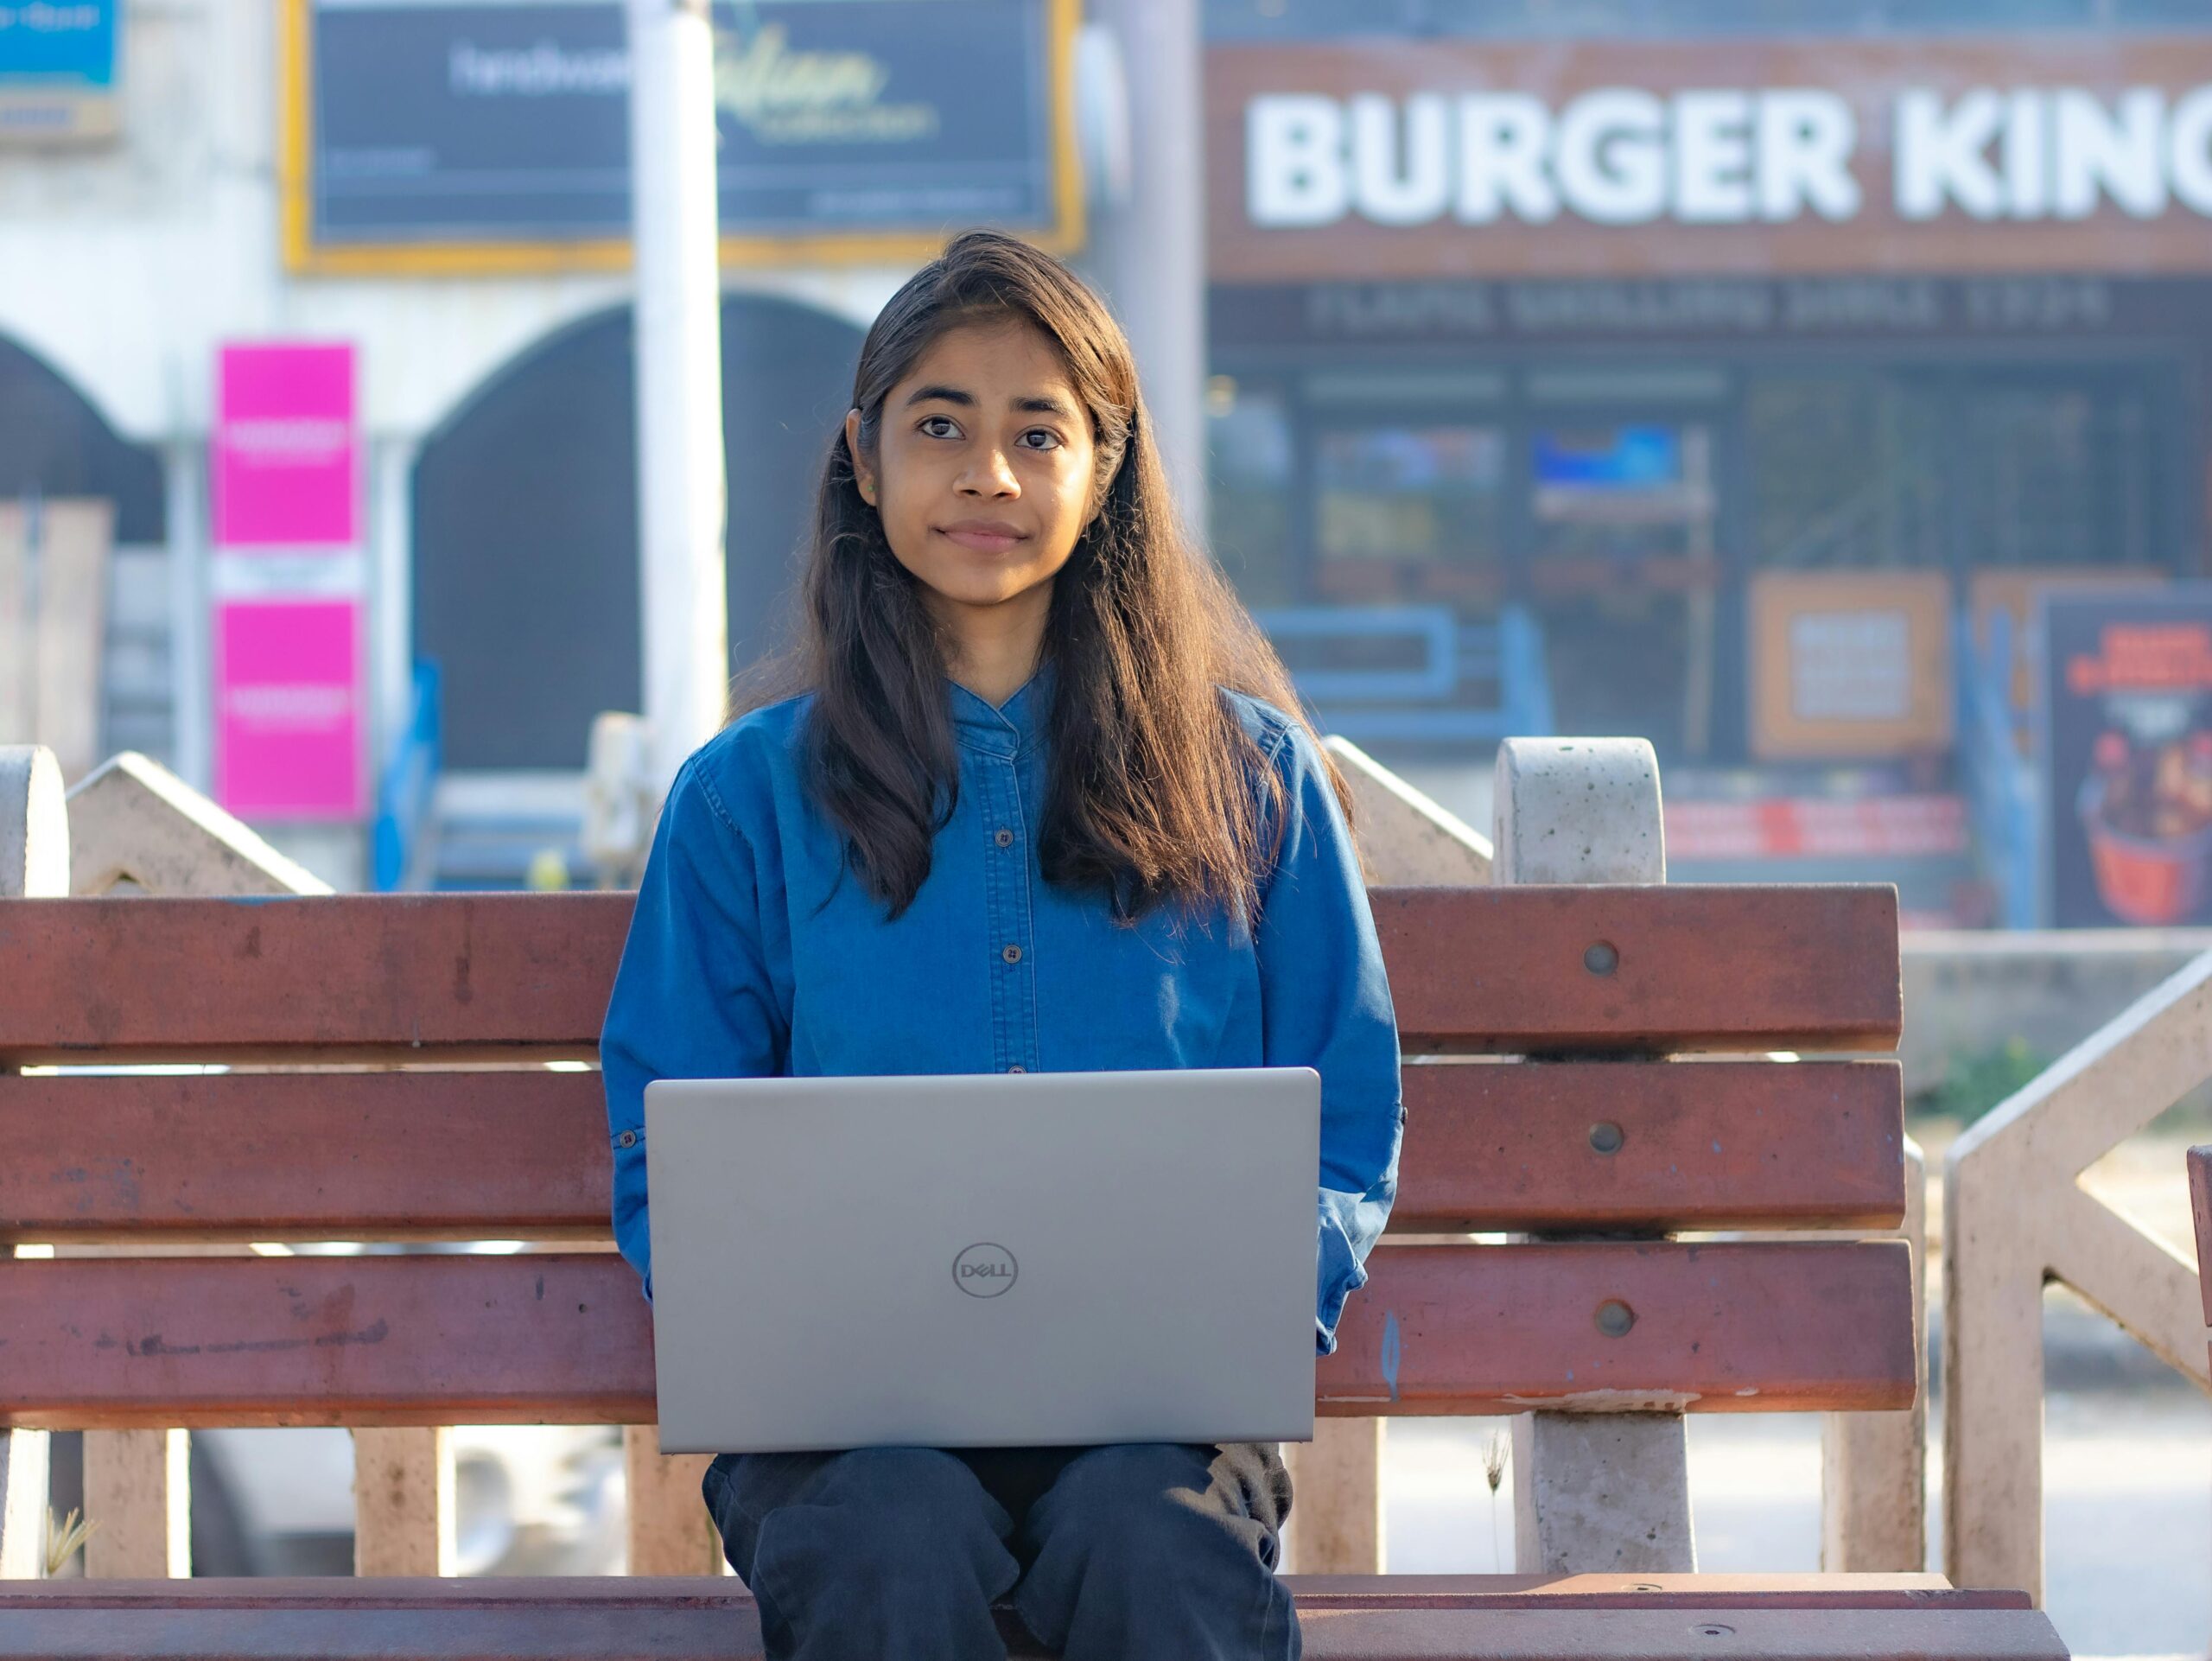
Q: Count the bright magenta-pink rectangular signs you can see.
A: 2